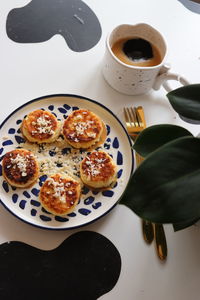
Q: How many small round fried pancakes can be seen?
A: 5